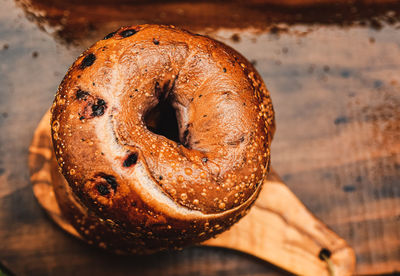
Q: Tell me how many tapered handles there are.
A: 1